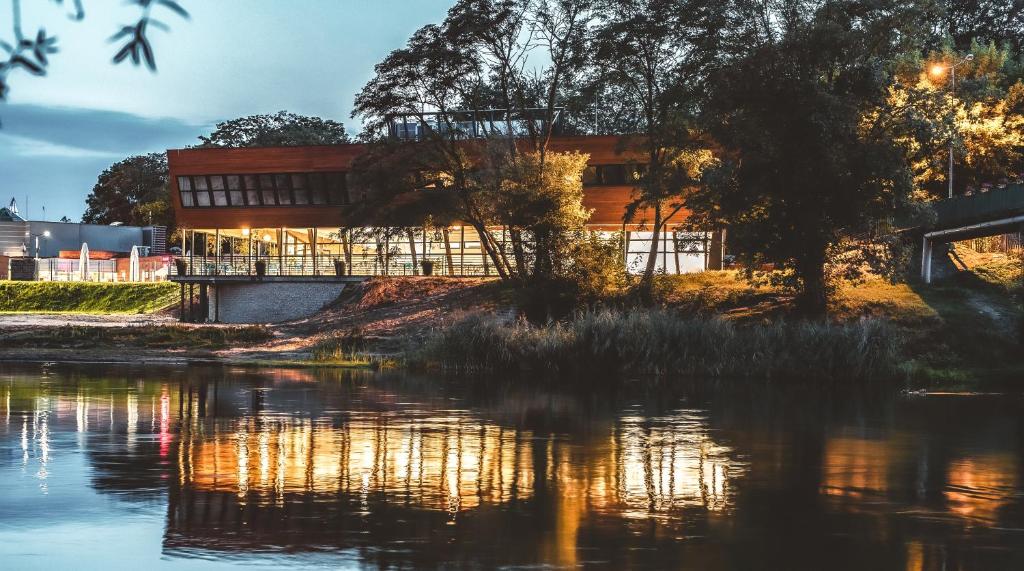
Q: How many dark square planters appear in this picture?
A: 4